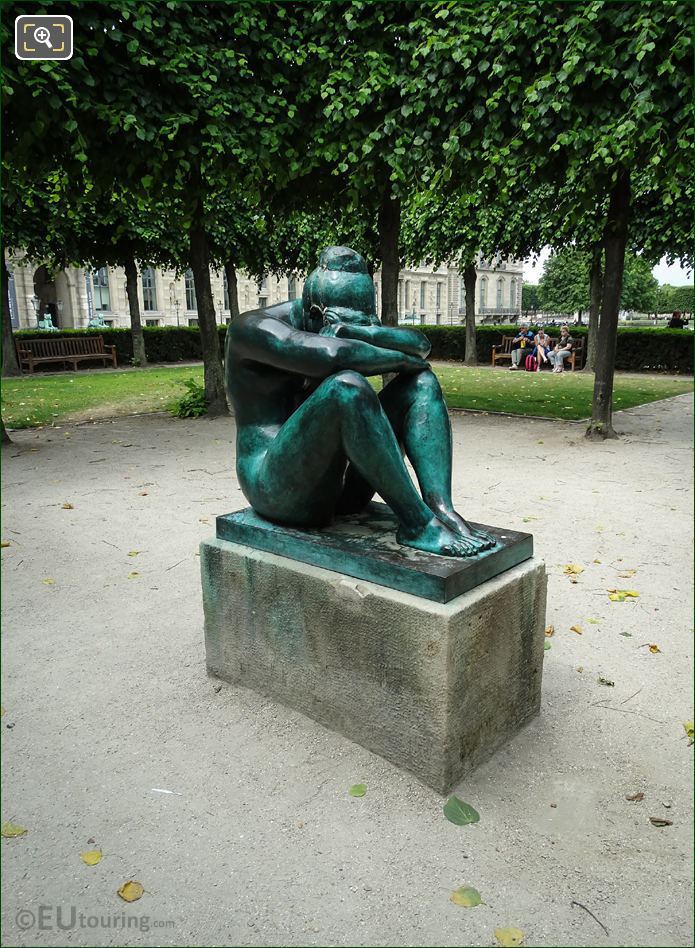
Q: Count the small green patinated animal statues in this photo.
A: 2